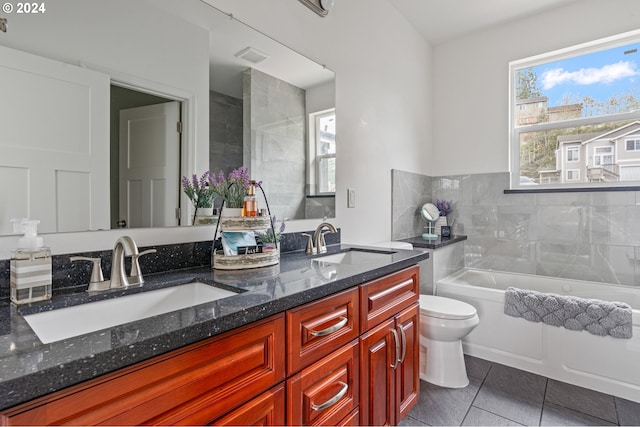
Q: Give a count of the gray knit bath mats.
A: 1